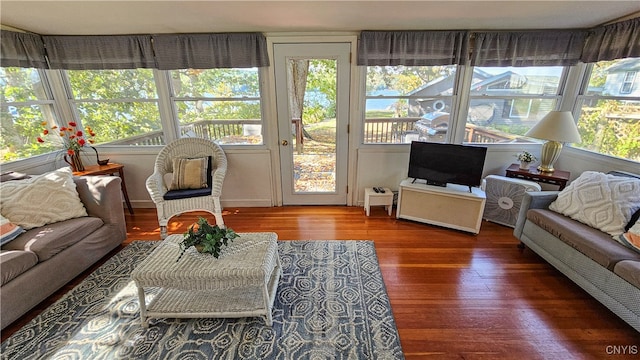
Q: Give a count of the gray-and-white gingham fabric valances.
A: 0